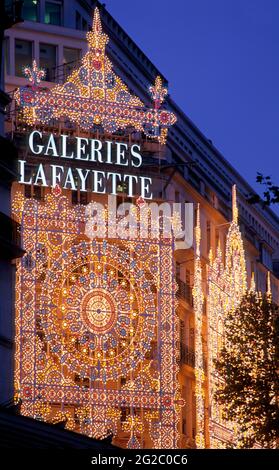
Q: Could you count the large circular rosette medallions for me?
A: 1